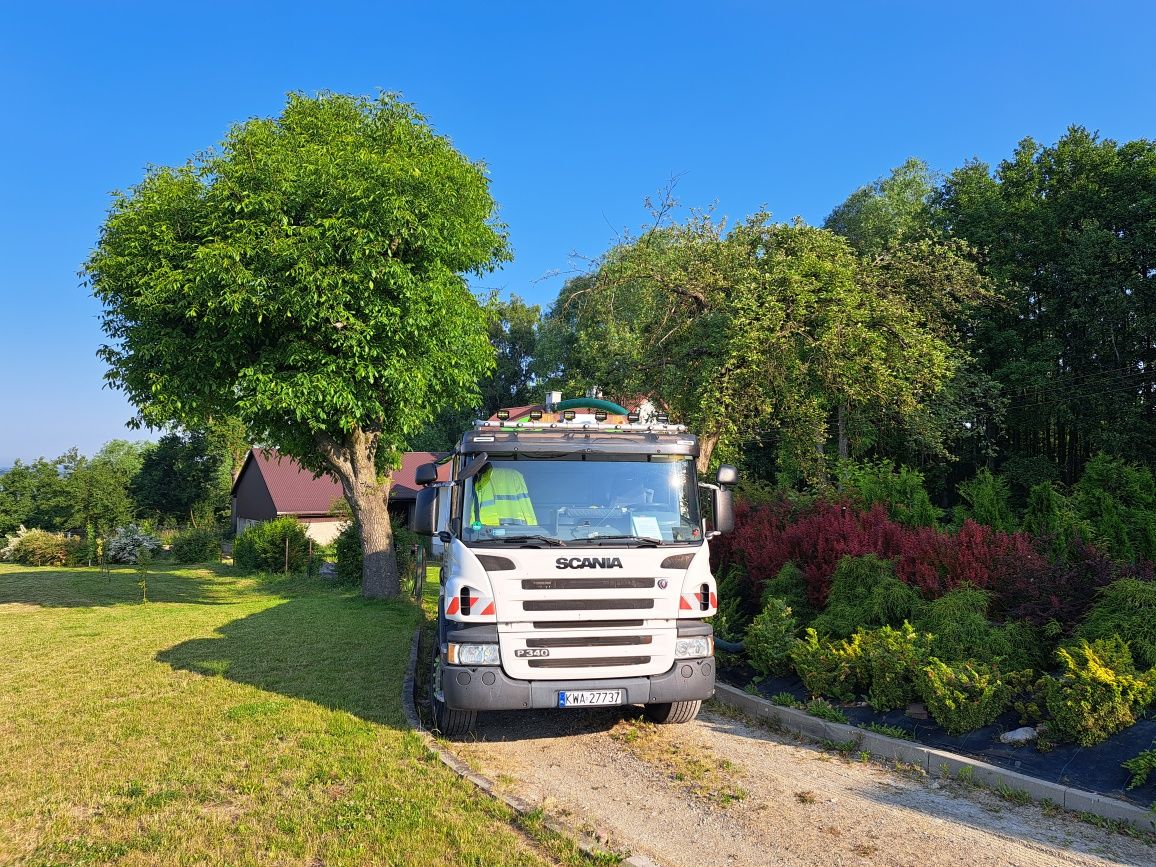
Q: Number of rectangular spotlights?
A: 6